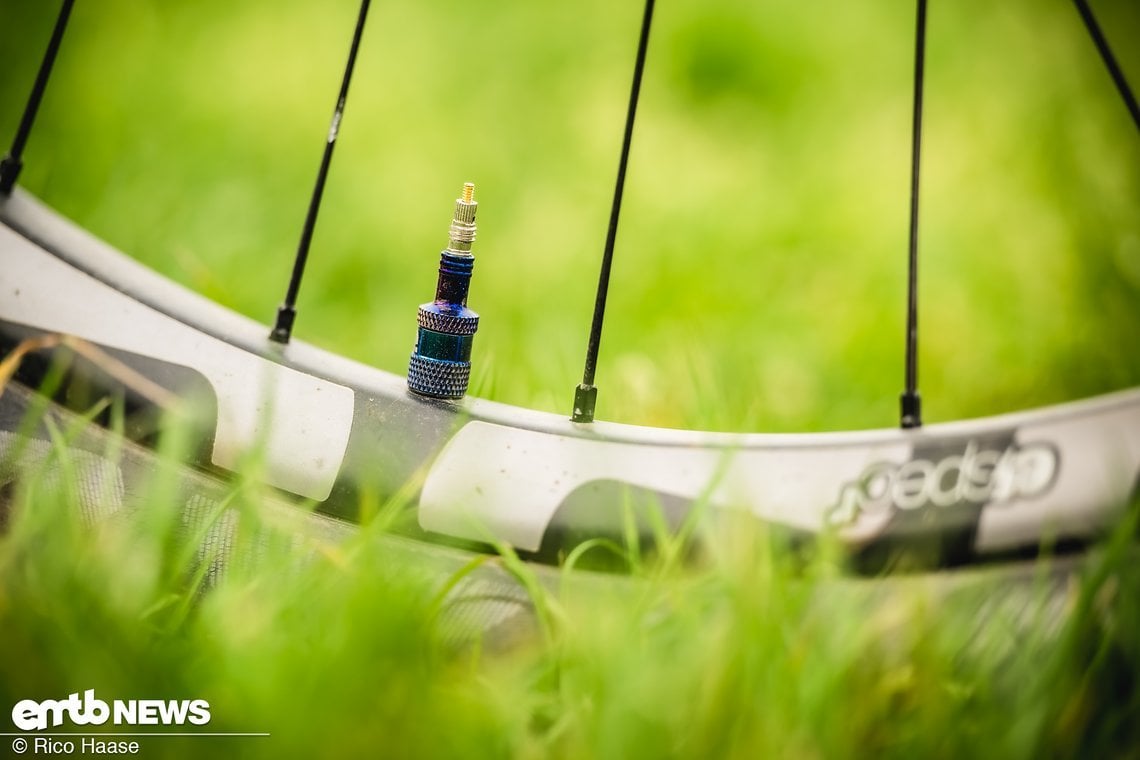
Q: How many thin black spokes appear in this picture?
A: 5